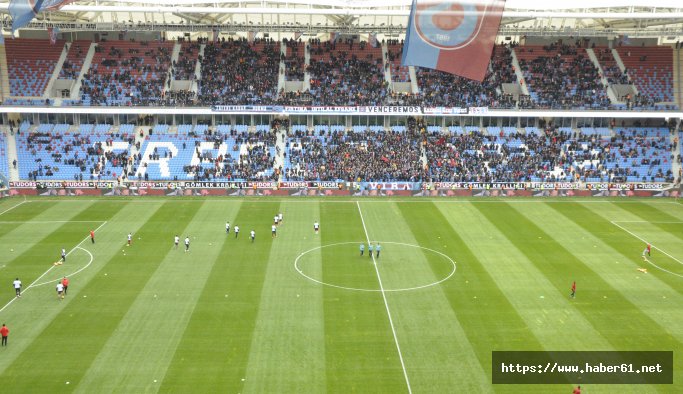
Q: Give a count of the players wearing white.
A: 13